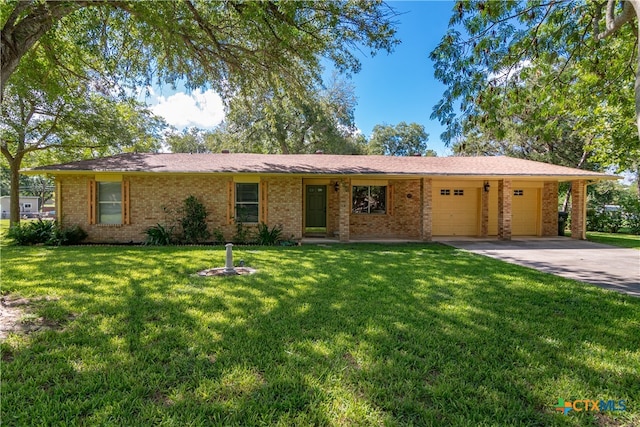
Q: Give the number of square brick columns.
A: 4